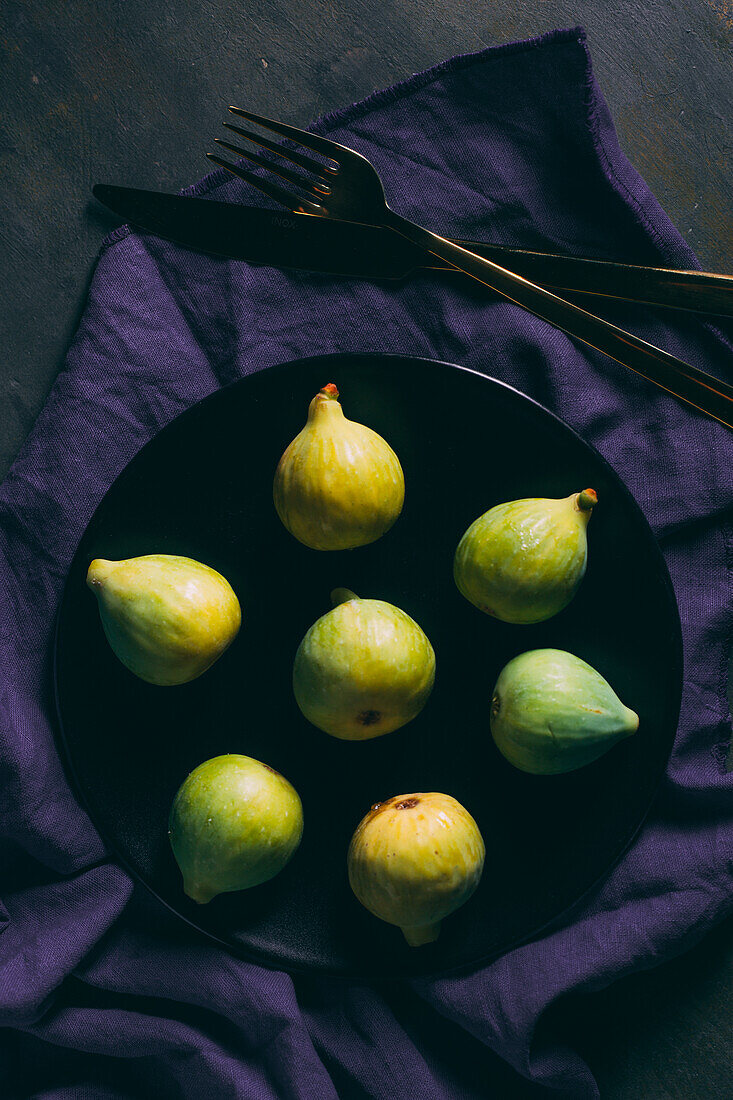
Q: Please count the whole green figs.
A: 7